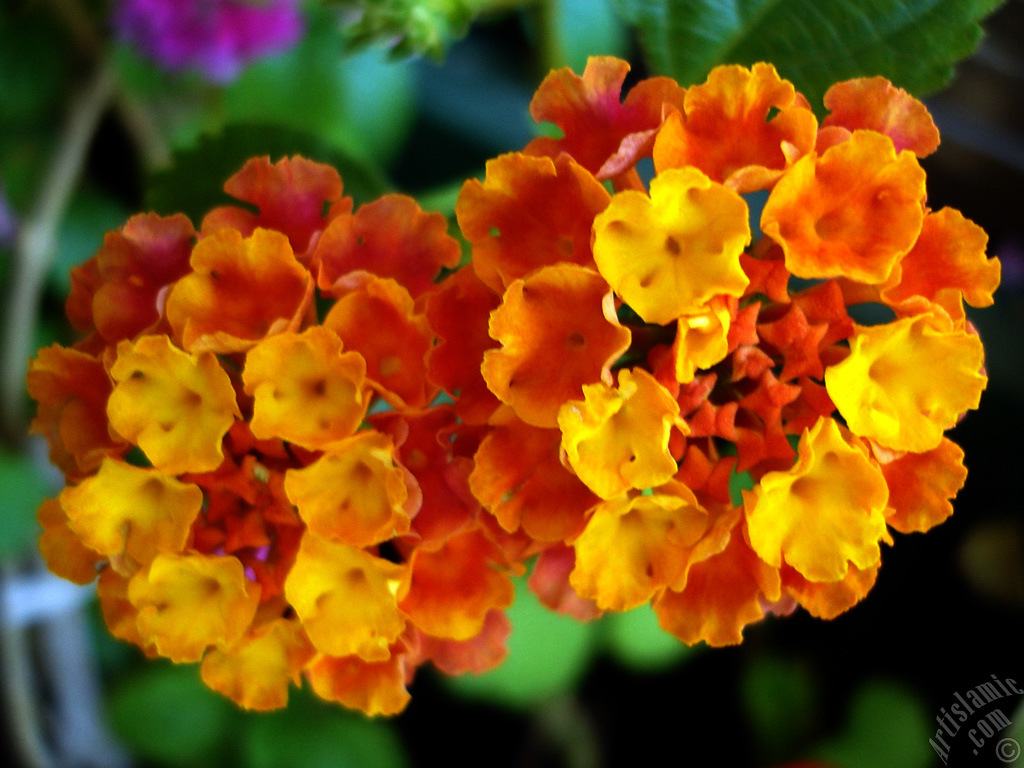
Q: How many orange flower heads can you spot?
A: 2